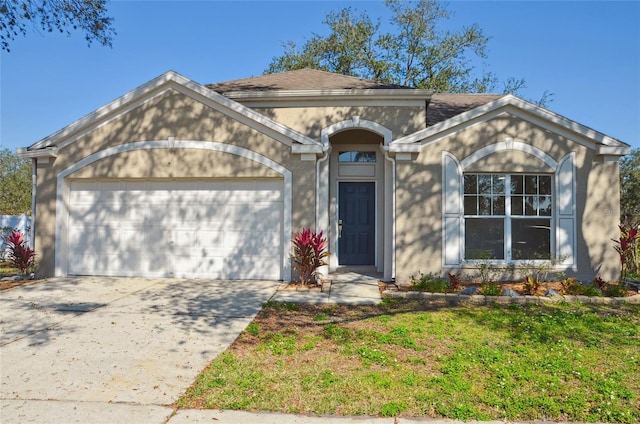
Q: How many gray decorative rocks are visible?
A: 3